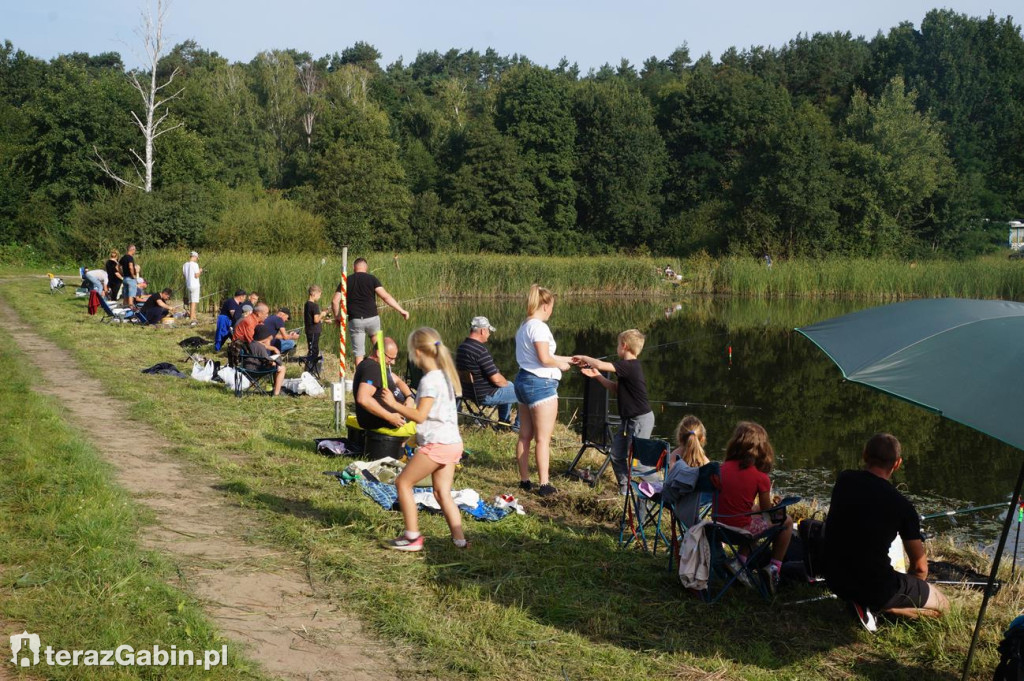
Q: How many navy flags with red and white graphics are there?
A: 0